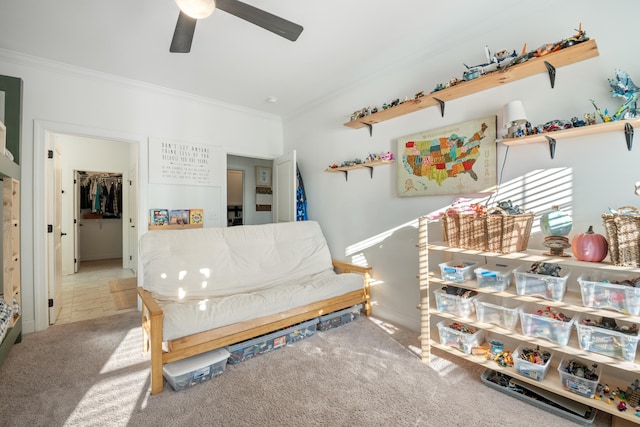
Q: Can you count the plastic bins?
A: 15